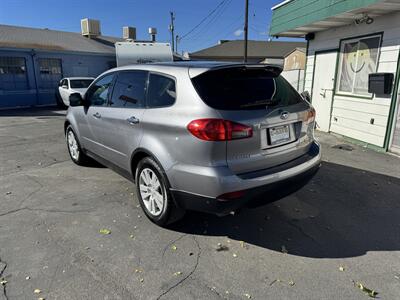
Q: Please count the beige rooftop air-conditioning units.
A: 2